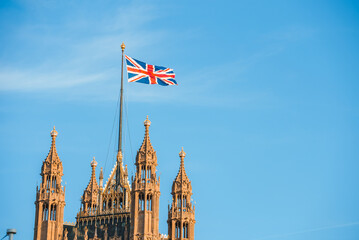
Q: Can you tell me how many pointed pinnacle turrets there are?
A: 4